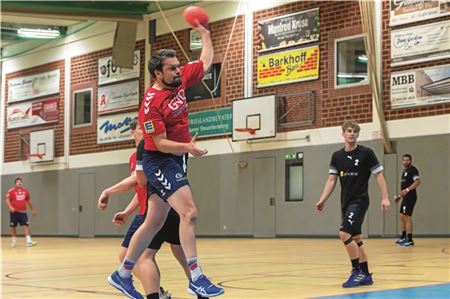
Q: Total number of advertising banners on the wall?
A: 11